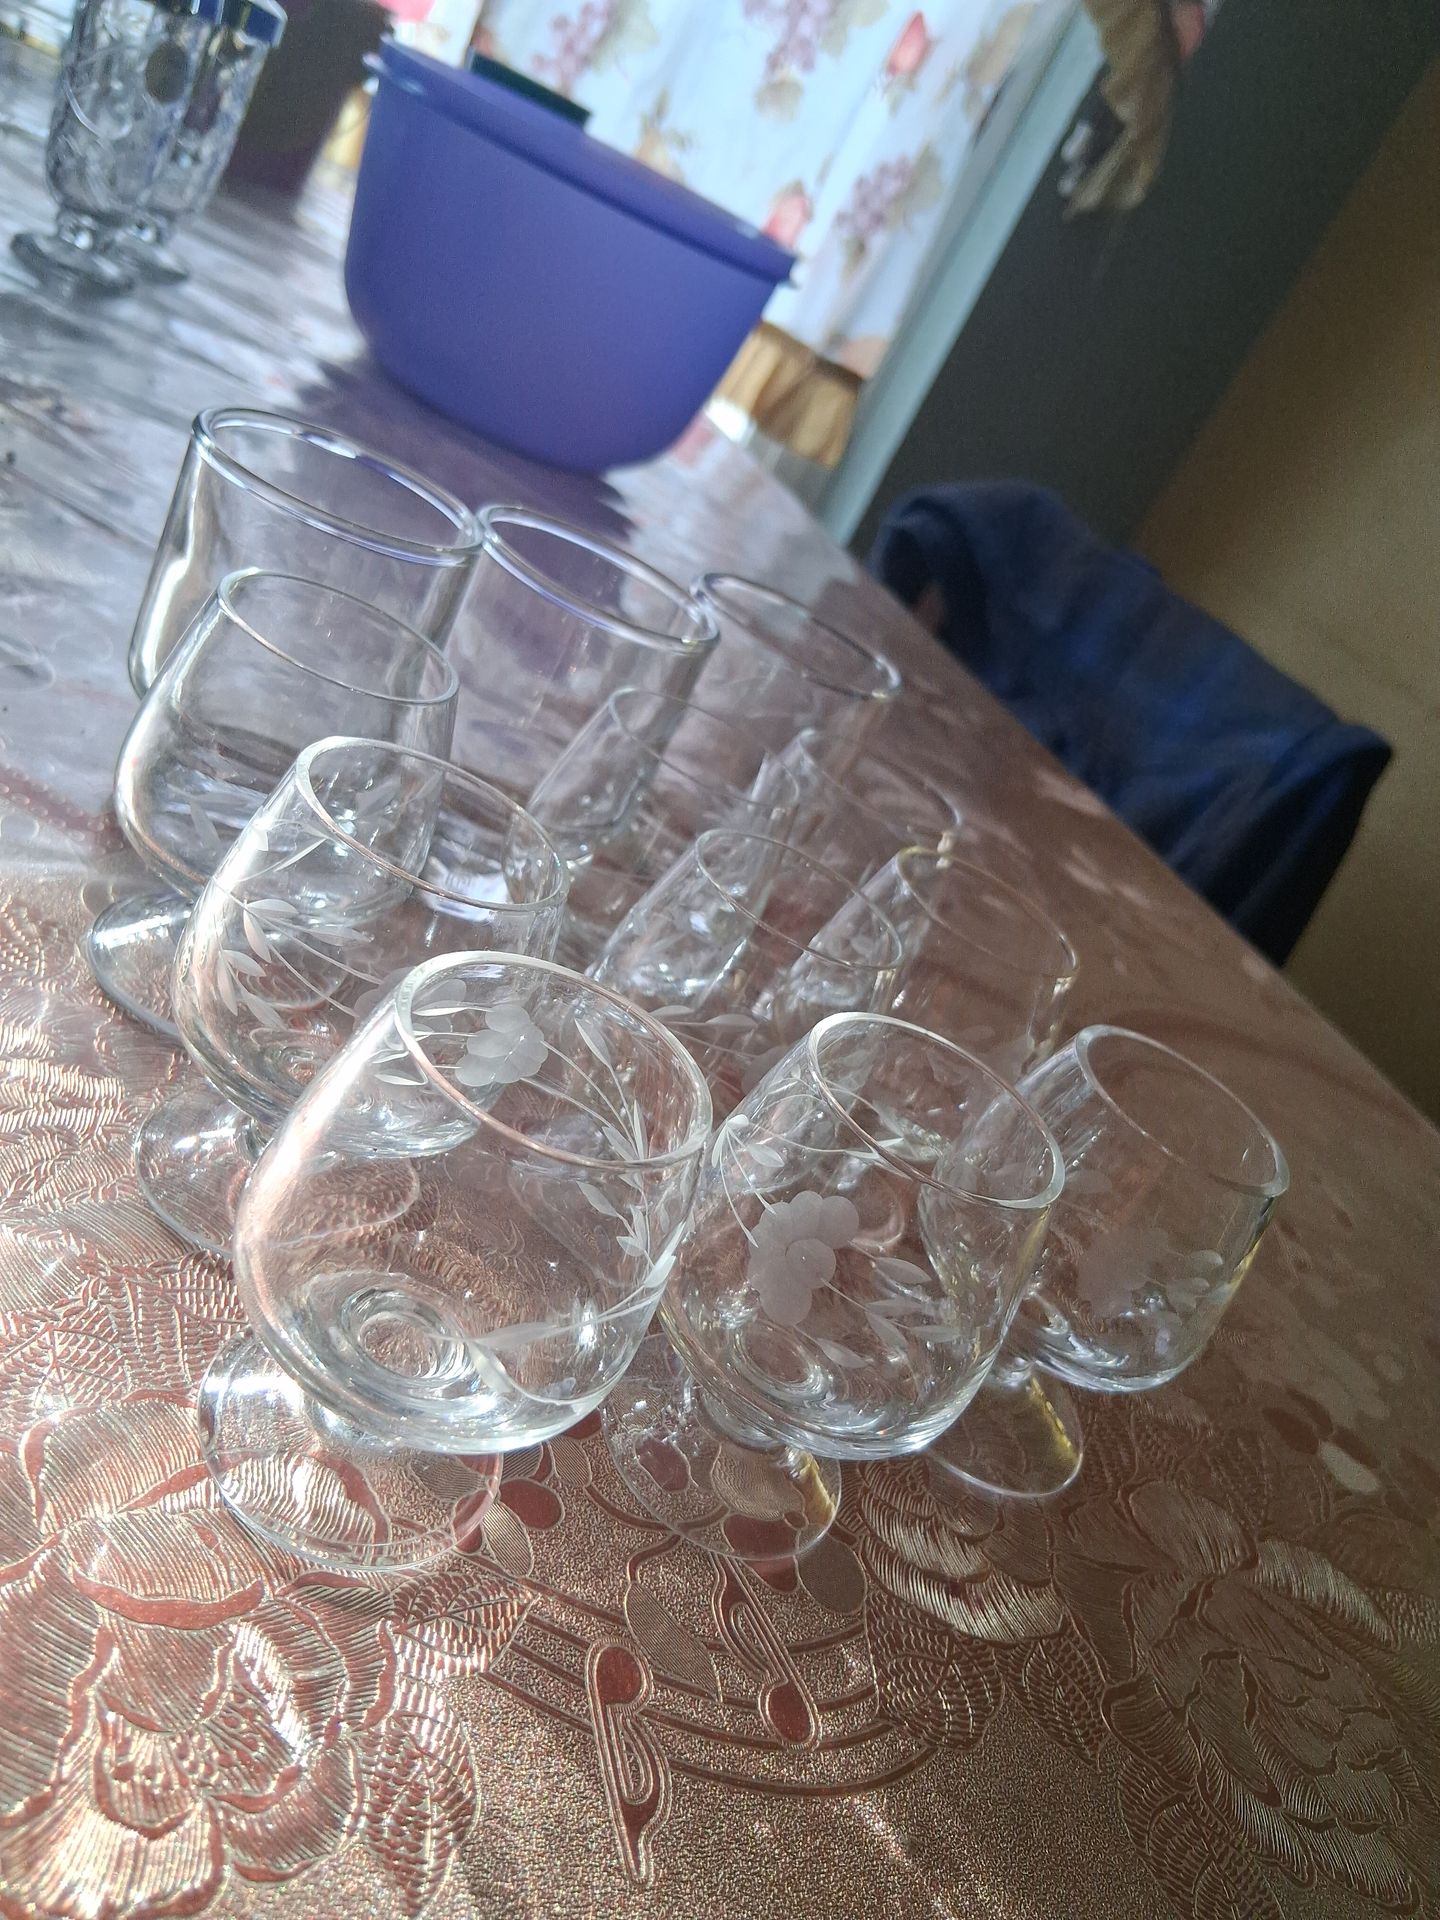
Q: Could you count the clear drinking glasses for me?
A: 12